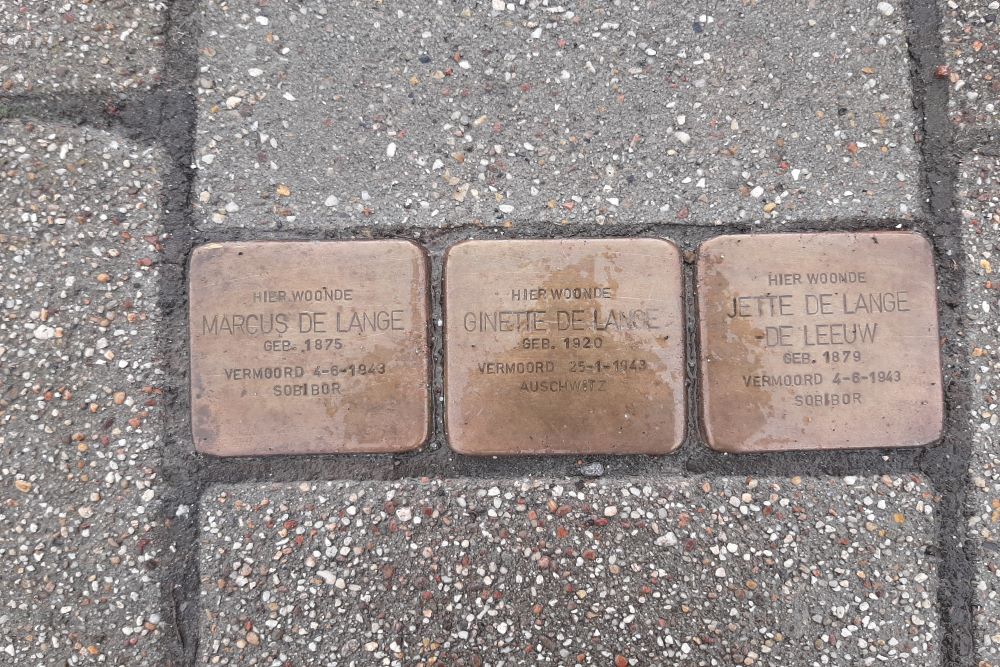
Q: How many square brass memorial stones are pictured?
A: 3